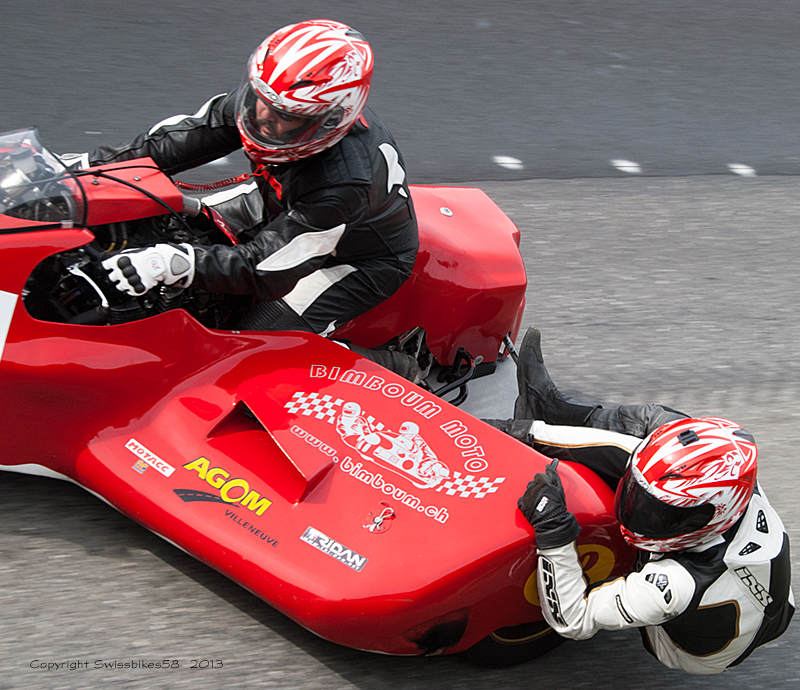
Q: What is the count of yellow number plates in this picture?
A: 1